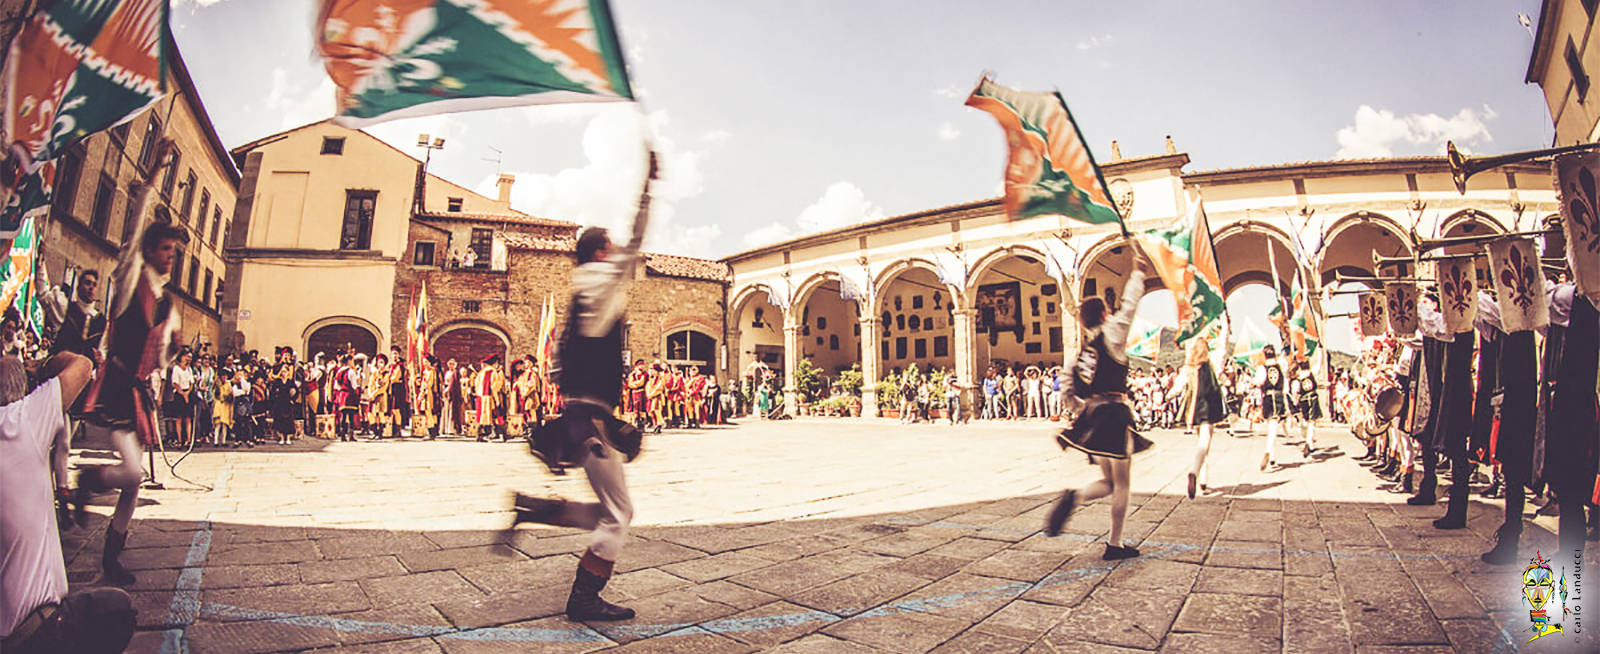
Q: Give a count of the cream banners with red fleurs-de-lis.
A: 5